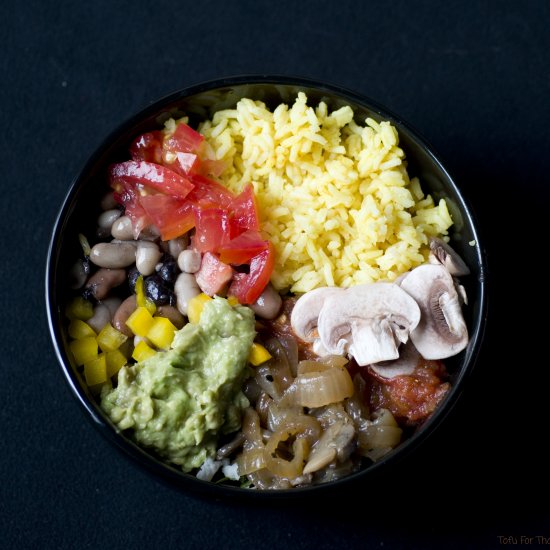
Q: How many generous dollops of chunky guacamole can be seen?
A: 1